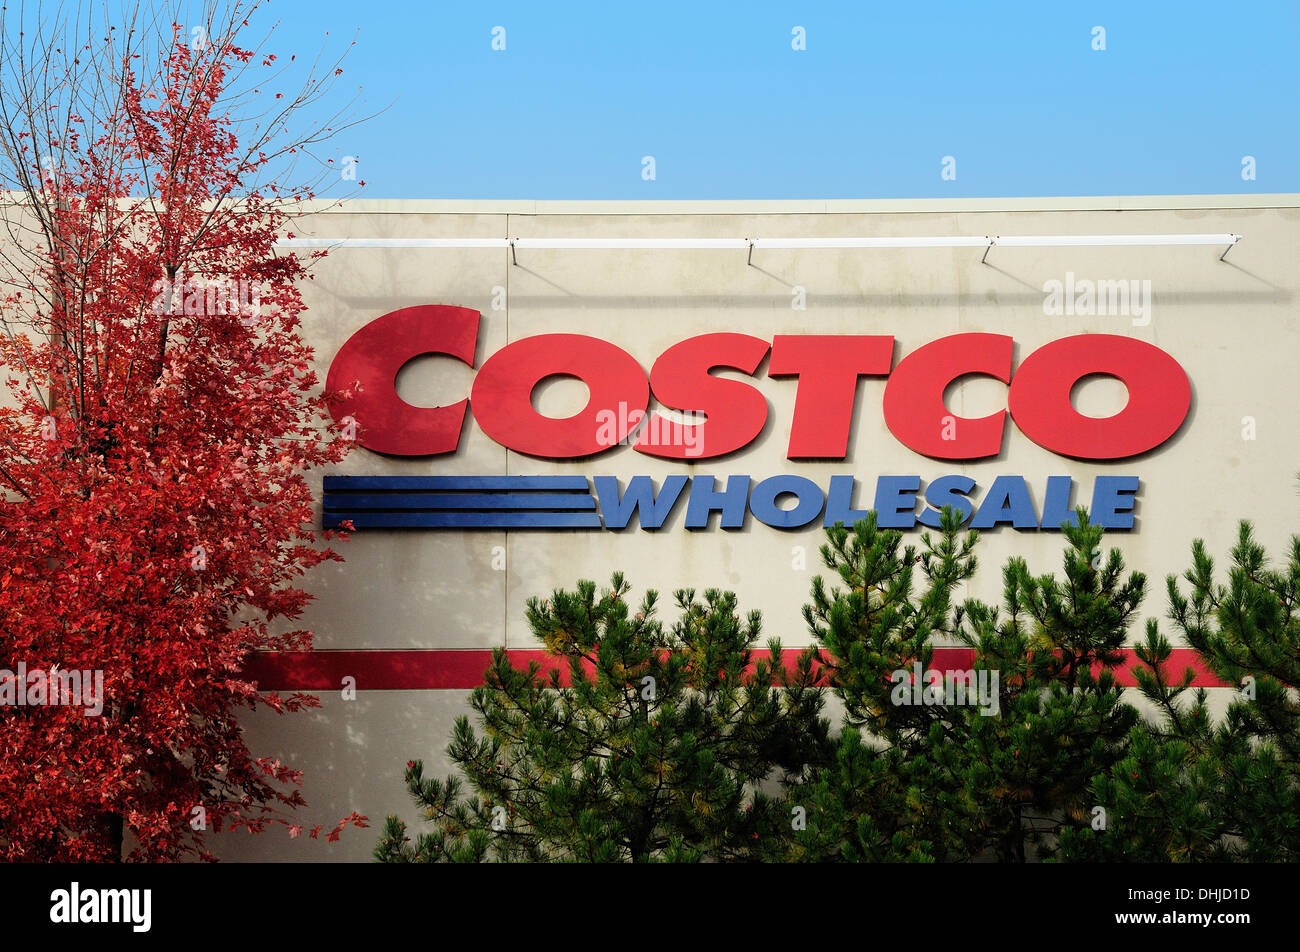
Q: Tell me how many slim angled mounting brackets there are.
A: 4